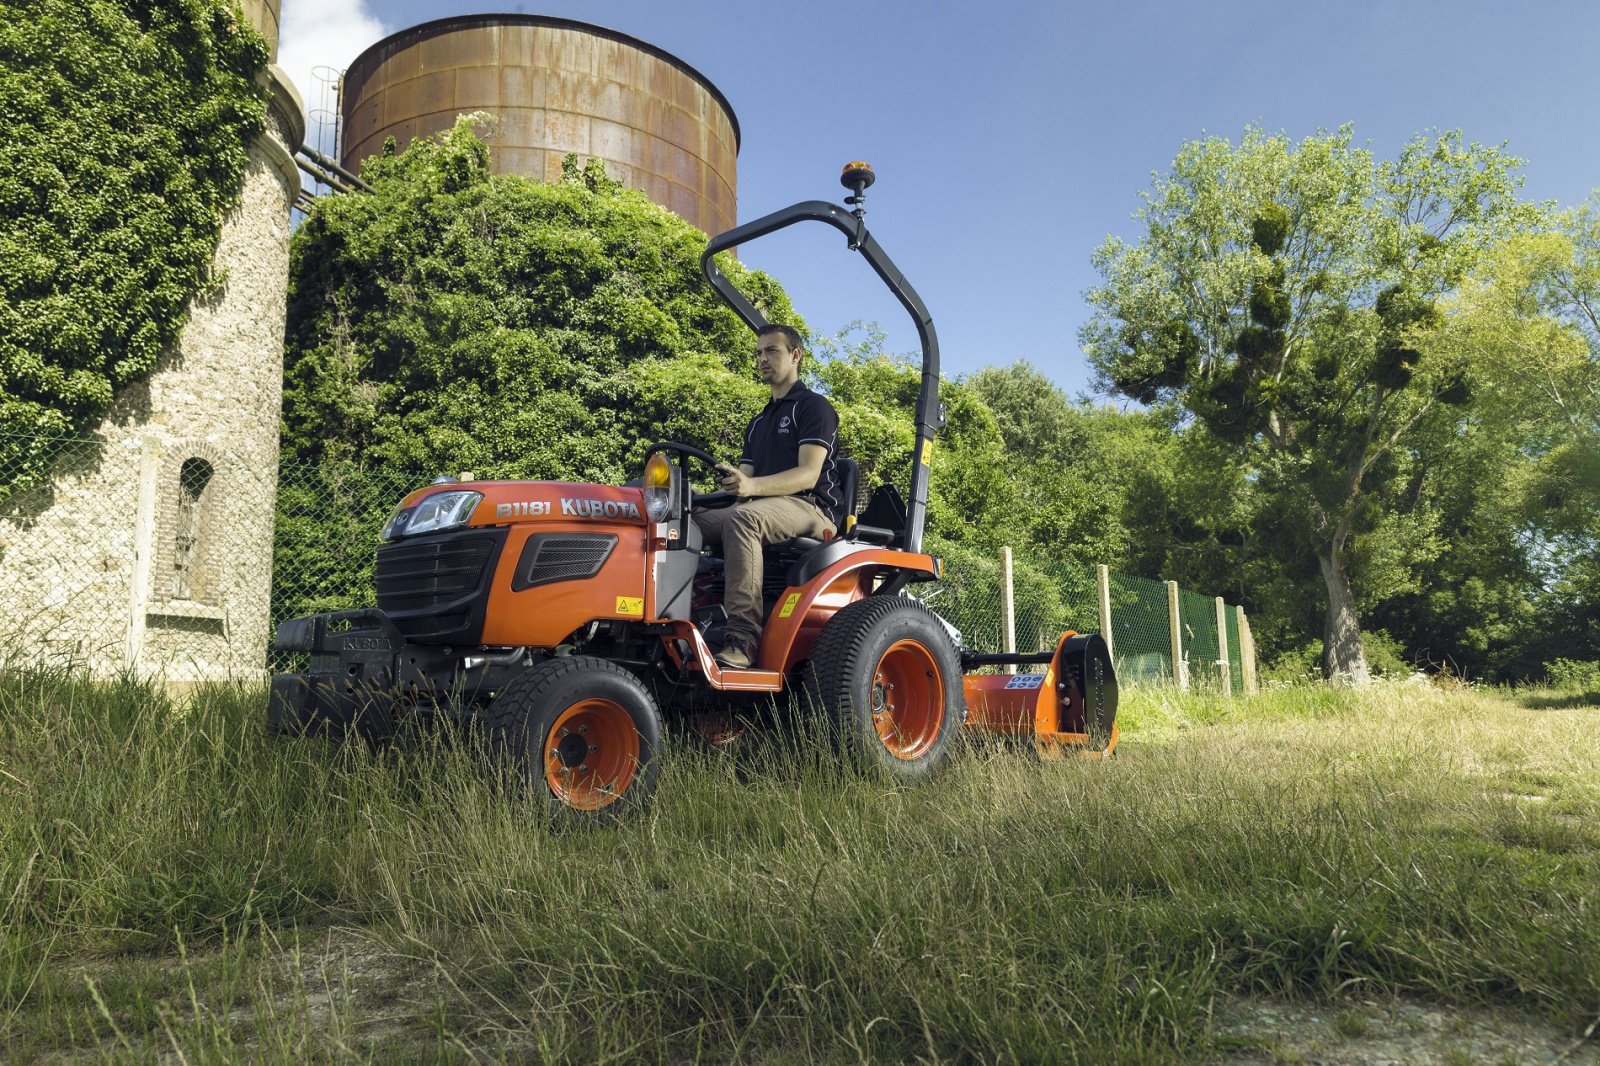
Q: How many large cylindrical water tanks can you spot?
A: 1